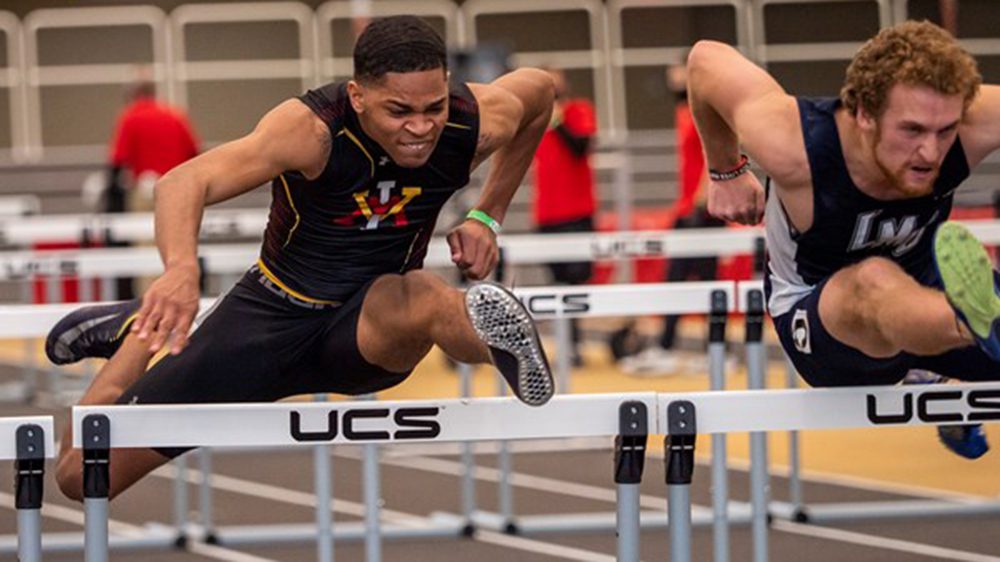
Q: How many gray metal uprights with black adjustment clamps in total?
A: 6